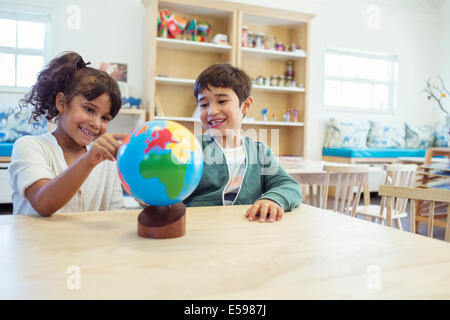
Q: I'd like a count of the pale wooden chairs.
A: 3